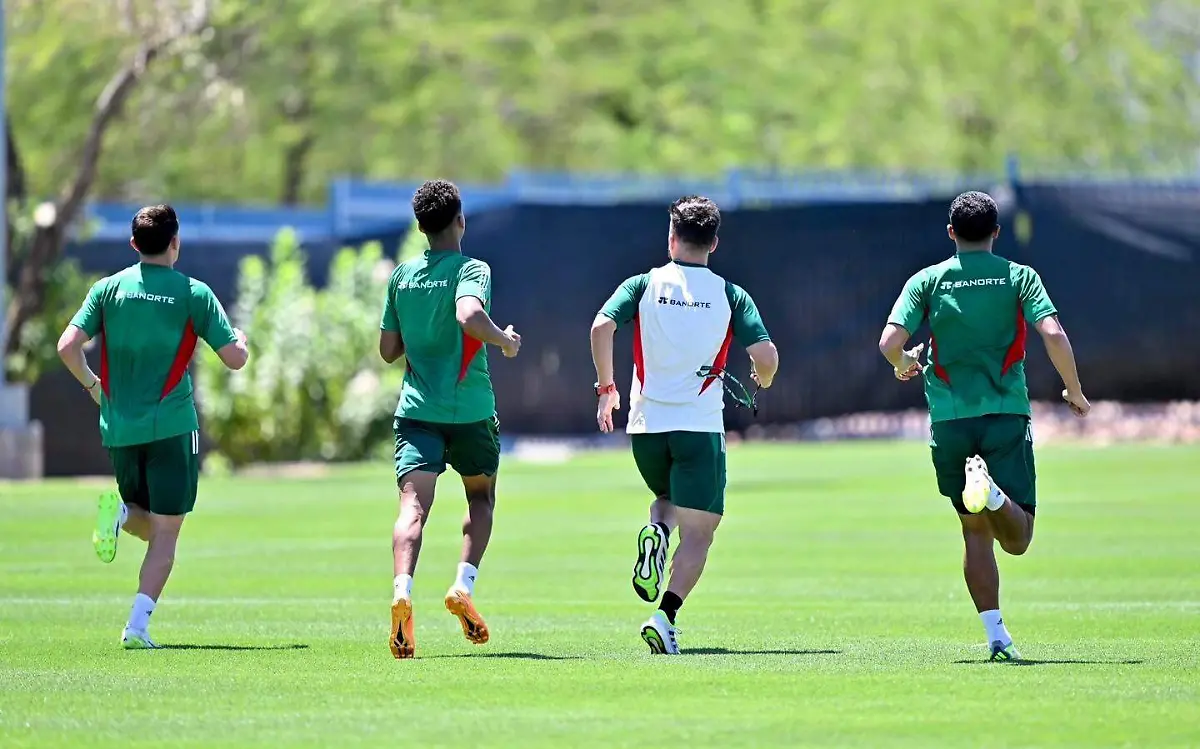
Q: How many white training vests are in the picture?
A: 1